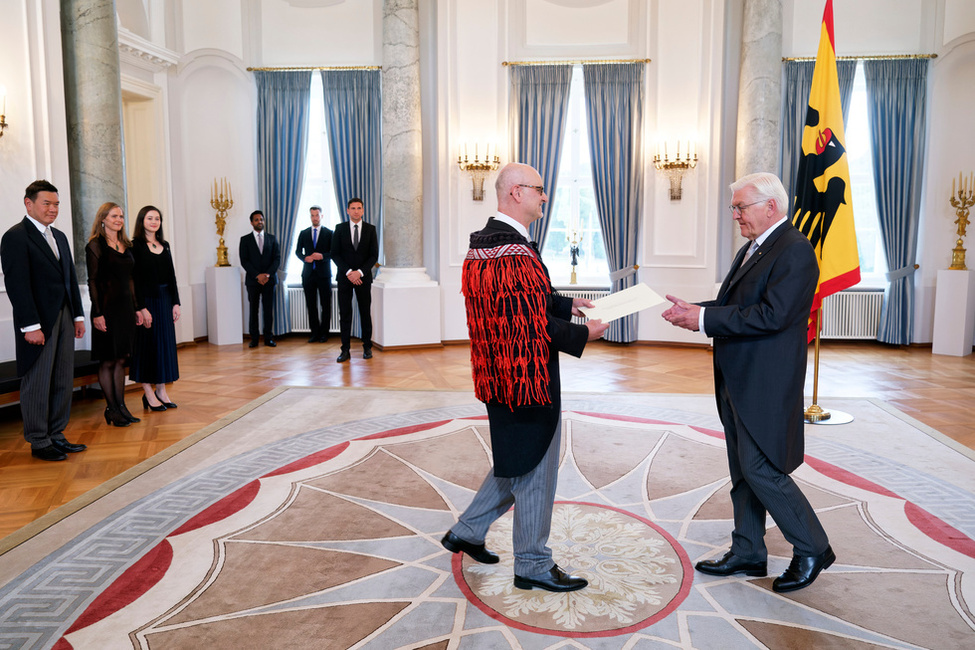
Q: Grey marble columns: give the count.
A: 3